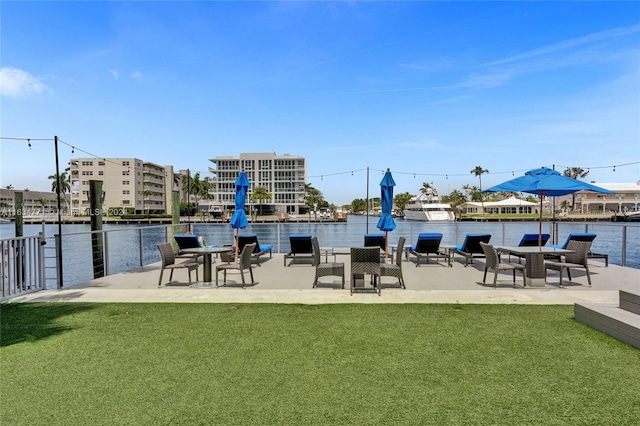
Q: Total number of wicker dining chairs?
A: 7